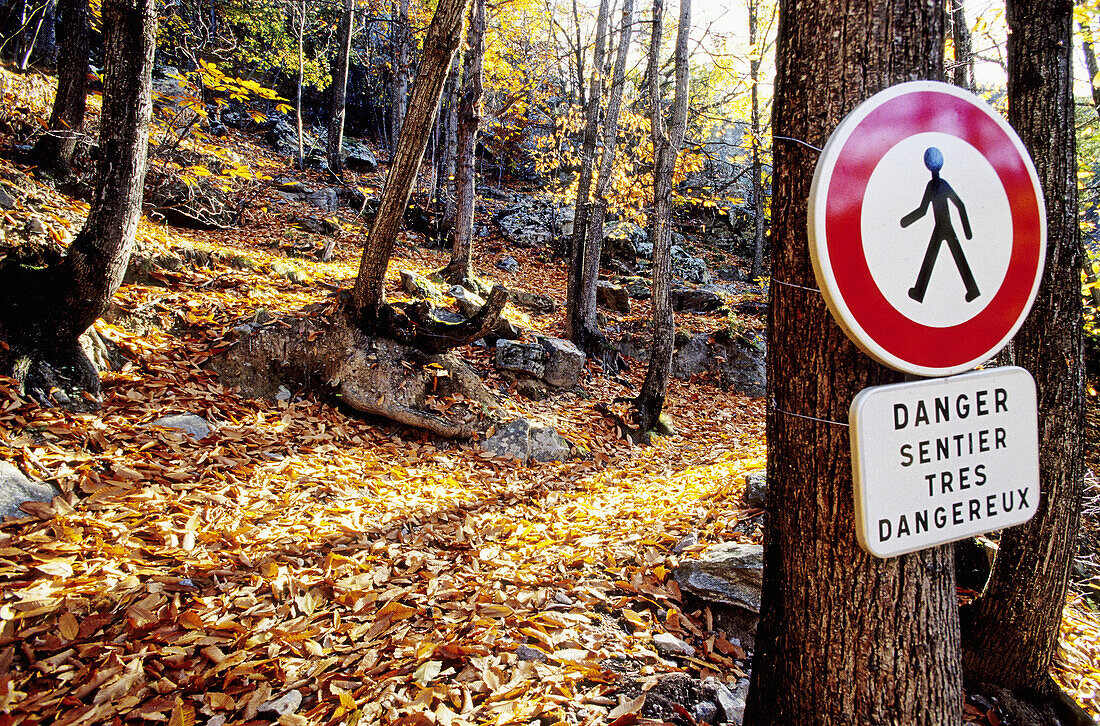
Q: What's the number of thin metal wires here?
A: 3